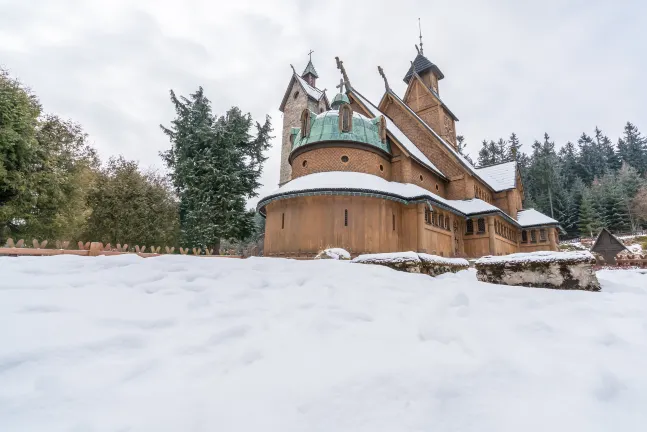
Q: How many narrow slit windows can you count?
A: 3